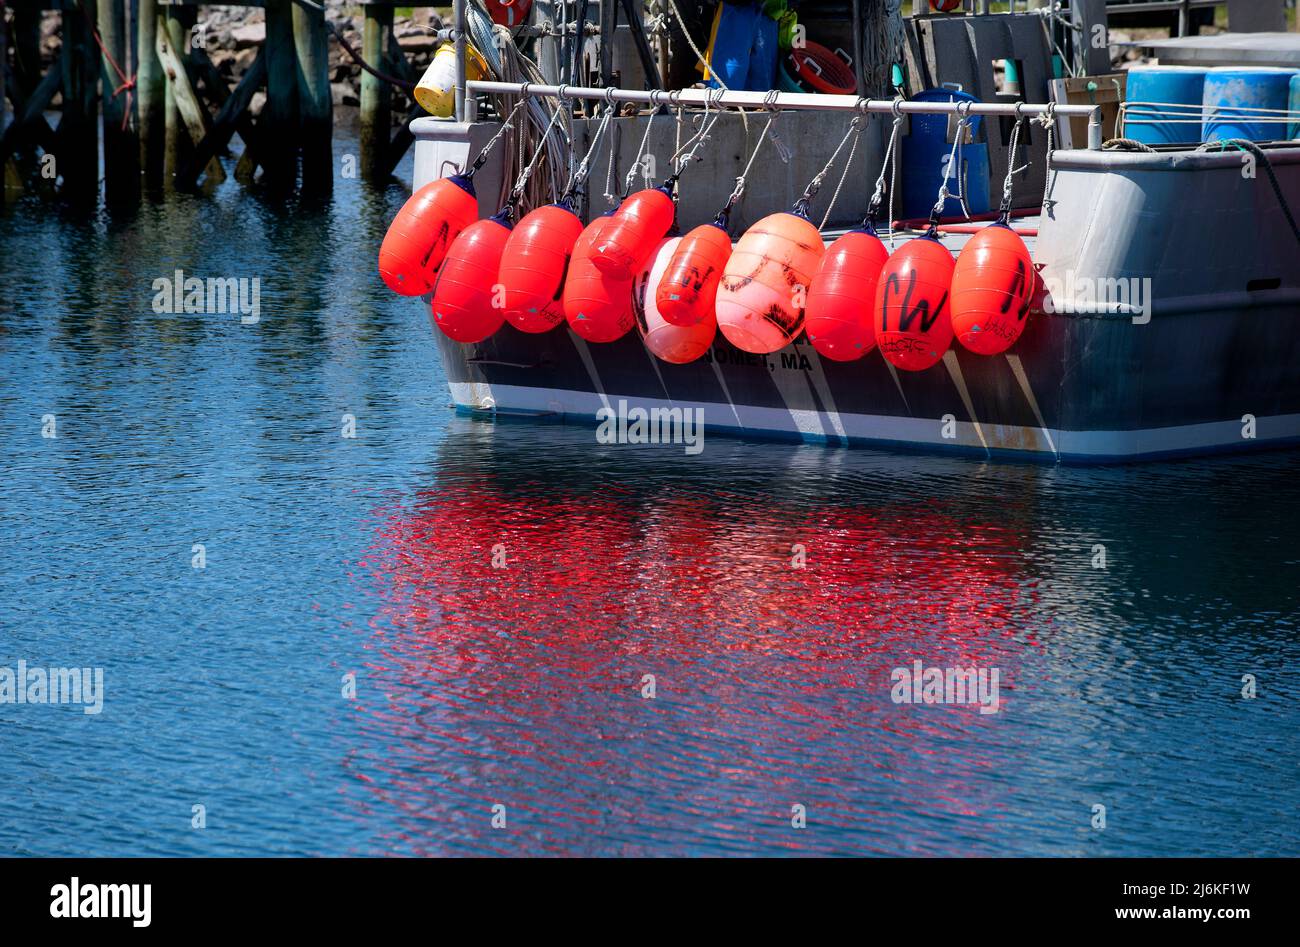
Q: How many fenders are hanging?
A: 11